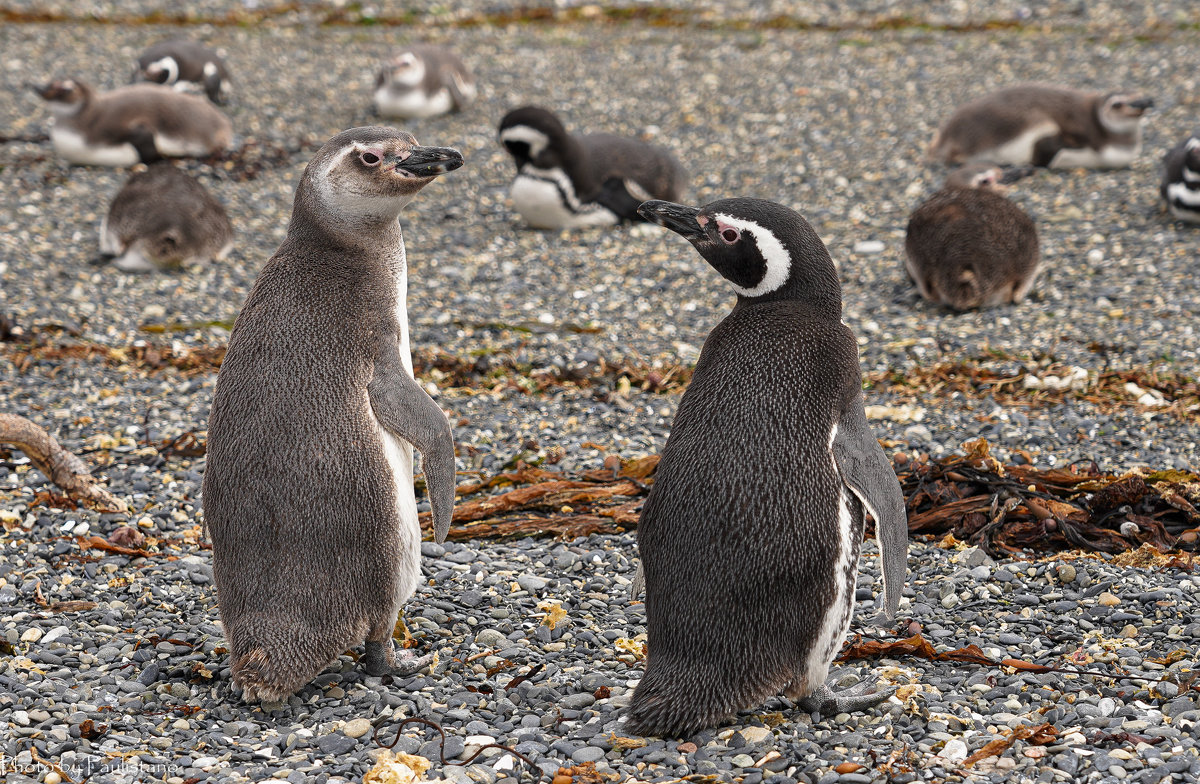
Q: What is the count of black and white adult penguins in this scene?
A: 4